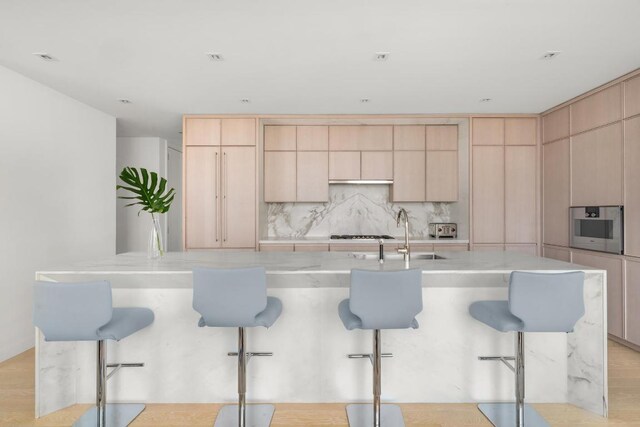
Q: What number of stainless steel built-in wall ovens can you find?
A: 1